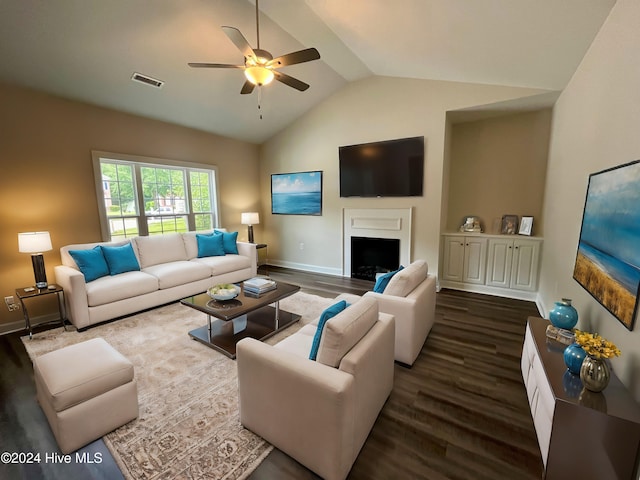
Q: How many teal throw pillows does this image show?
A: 6